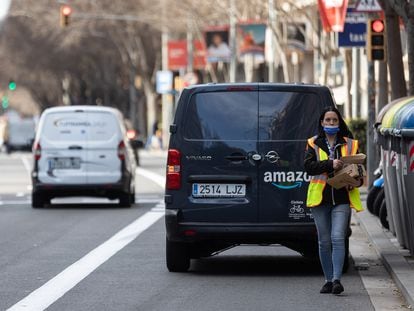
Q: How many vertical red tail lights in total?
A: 3